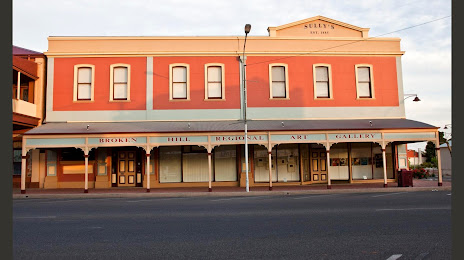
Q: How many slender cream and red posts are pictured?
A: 8